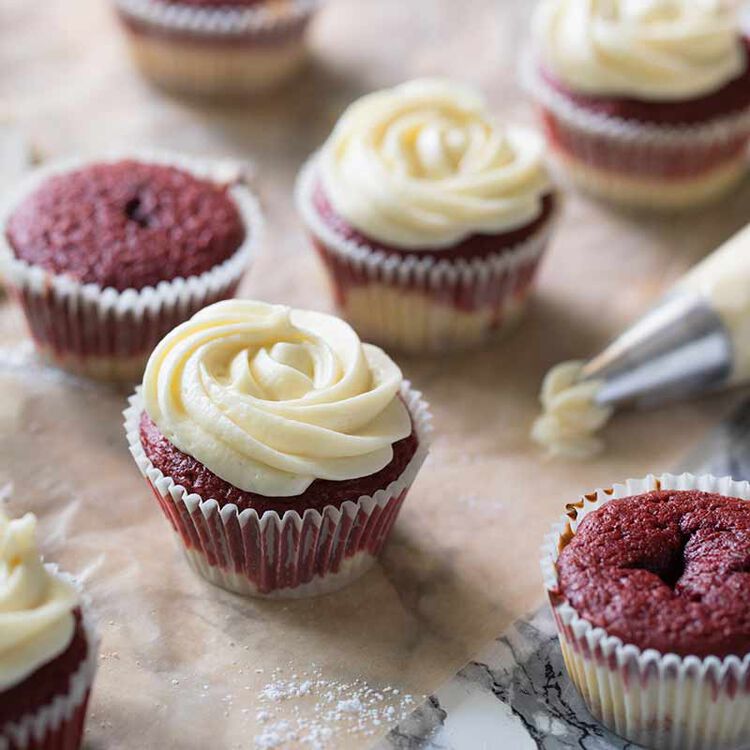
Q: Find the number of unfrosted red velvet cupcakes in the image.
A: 2